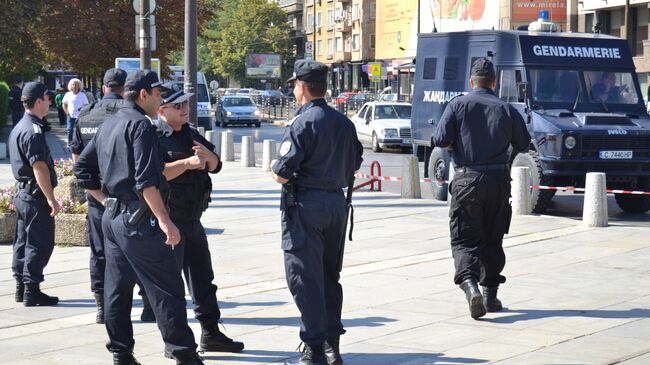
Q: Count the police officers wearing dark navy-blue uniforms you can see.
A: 6